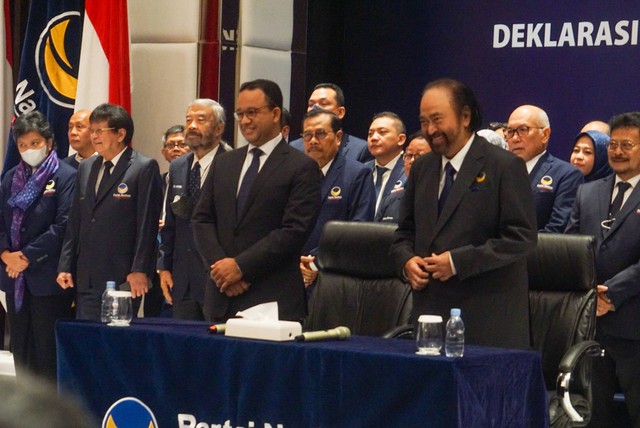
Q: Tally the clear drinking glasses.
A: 2